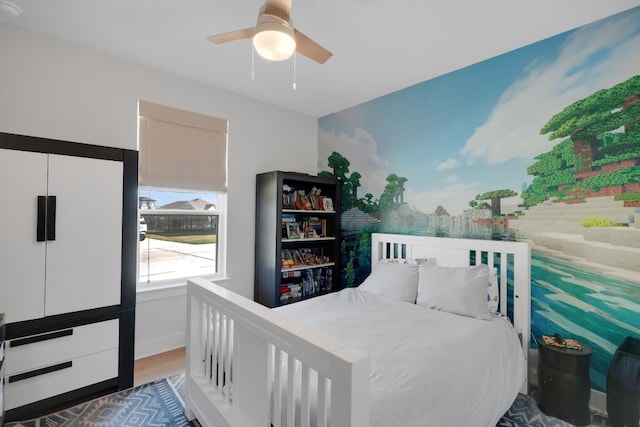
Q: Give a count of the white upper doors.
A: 2